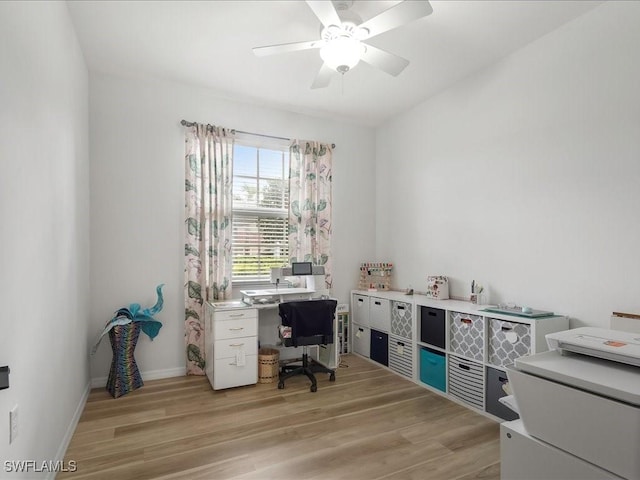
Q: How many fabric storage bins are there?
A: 12